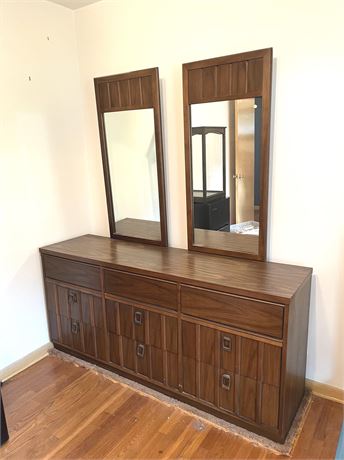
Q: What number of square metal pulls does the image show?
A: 6